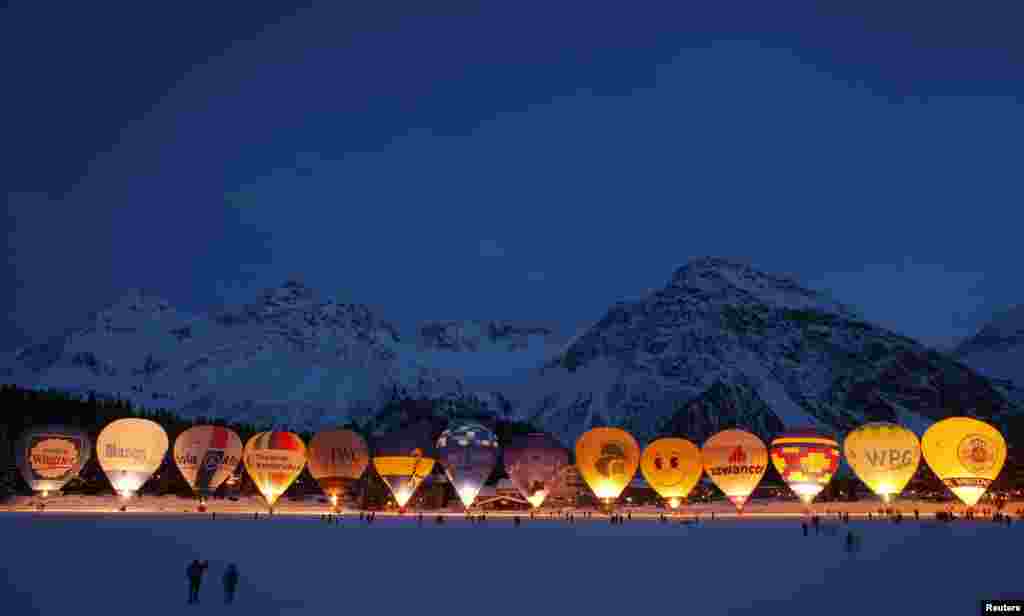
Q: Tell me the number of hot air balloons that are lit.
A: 14